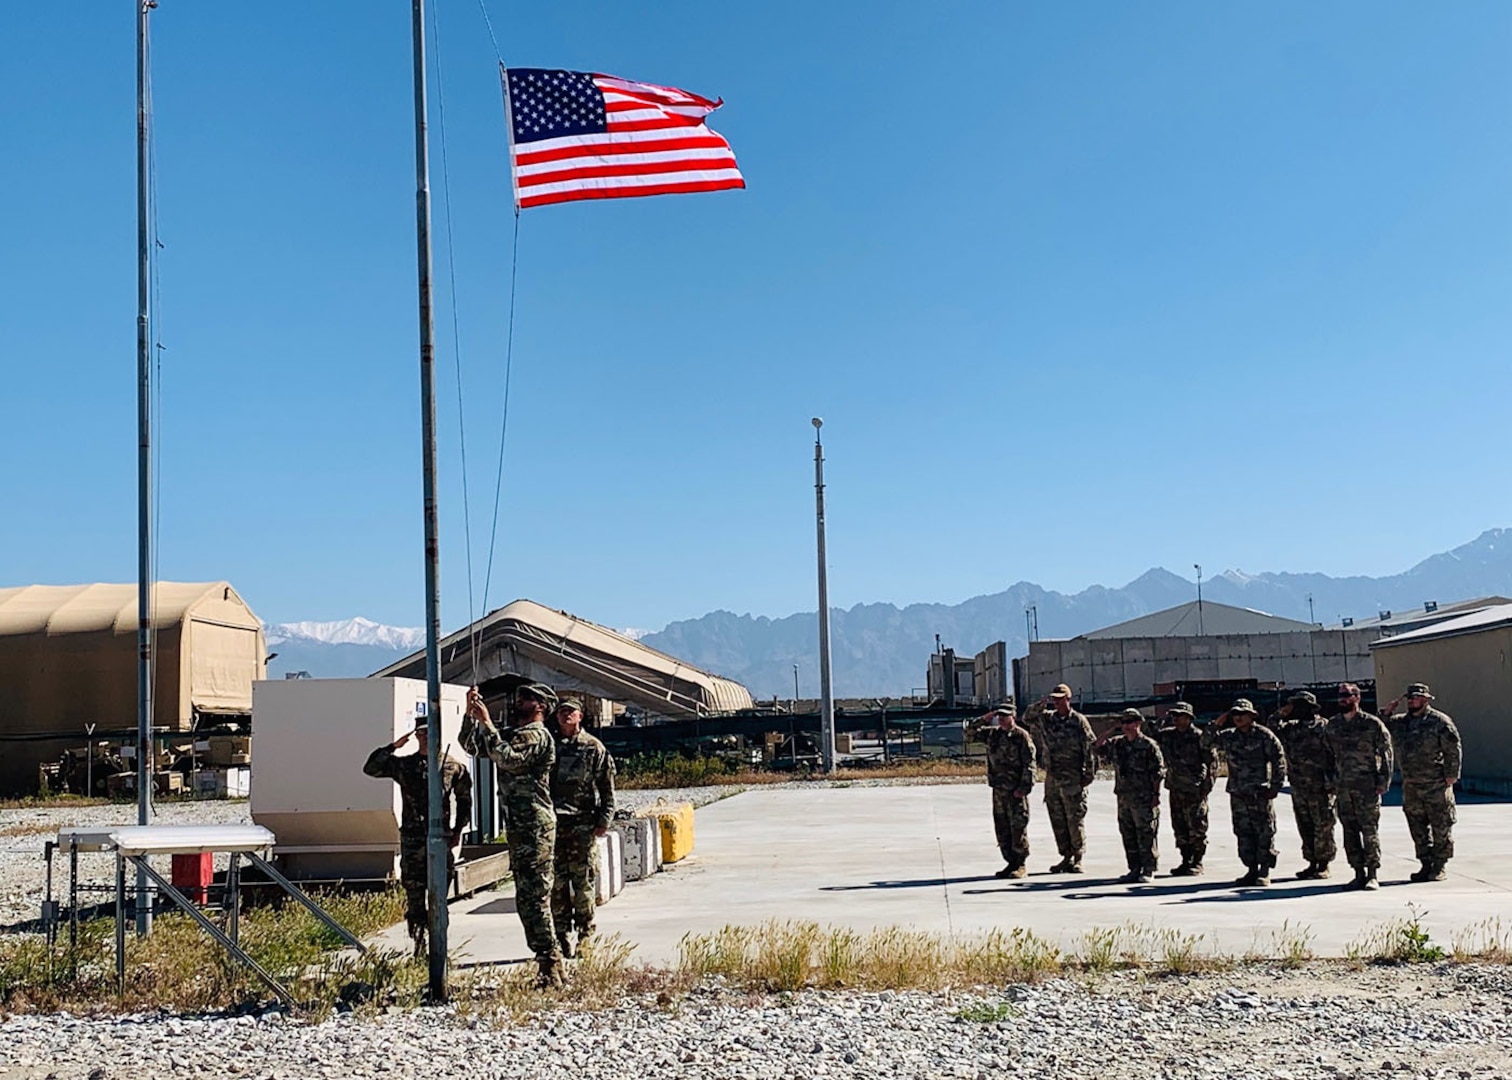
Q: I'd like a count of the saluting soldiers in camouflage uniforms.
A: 8